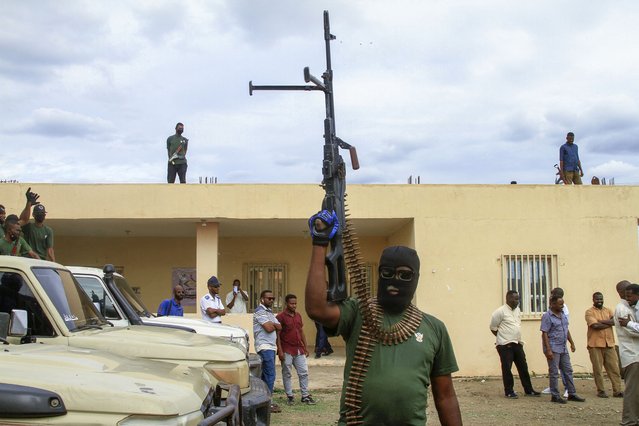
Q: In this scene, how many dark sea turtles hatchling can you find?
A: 0